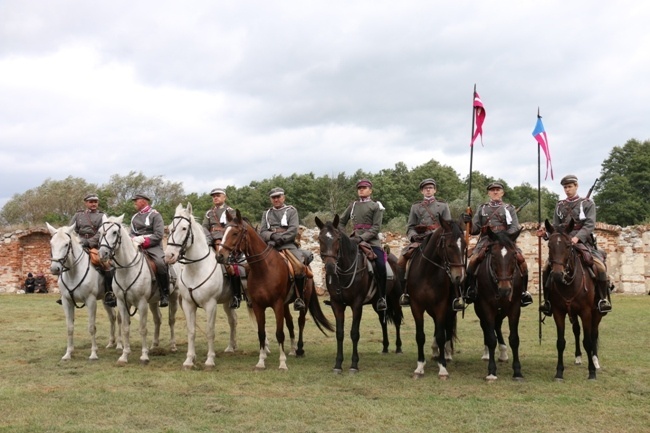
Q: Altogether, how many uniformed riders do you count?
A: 8